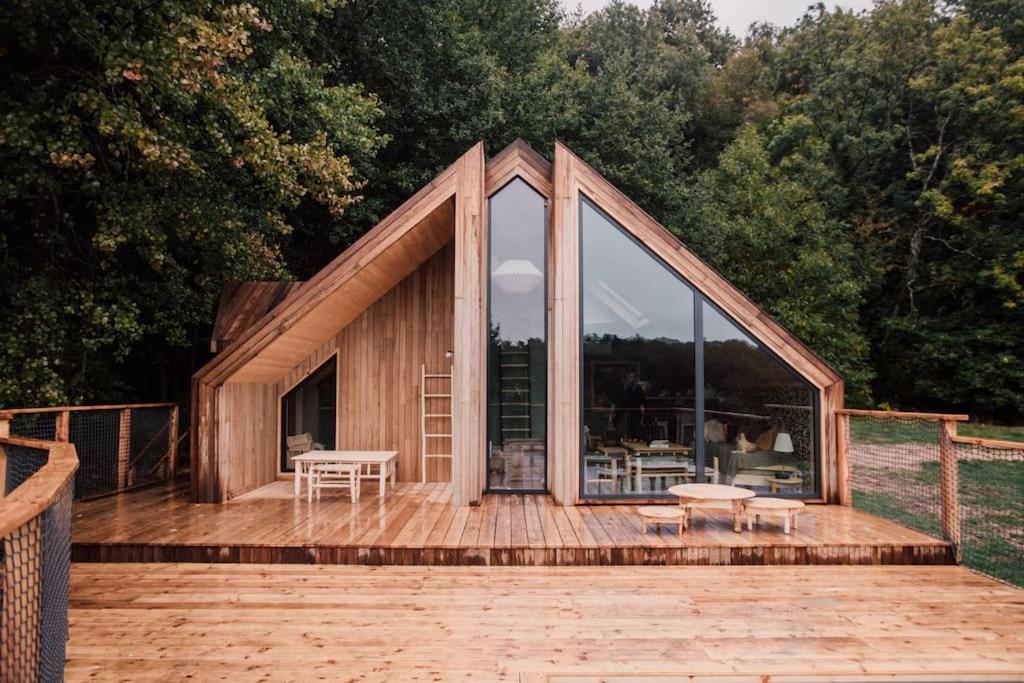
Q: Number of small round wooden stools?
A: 2